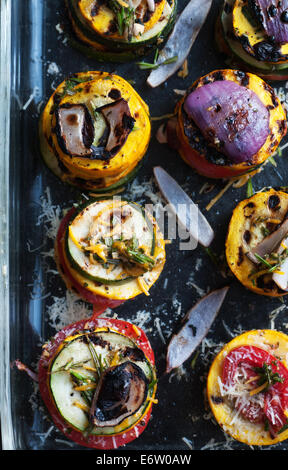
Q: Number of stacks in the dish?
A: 8